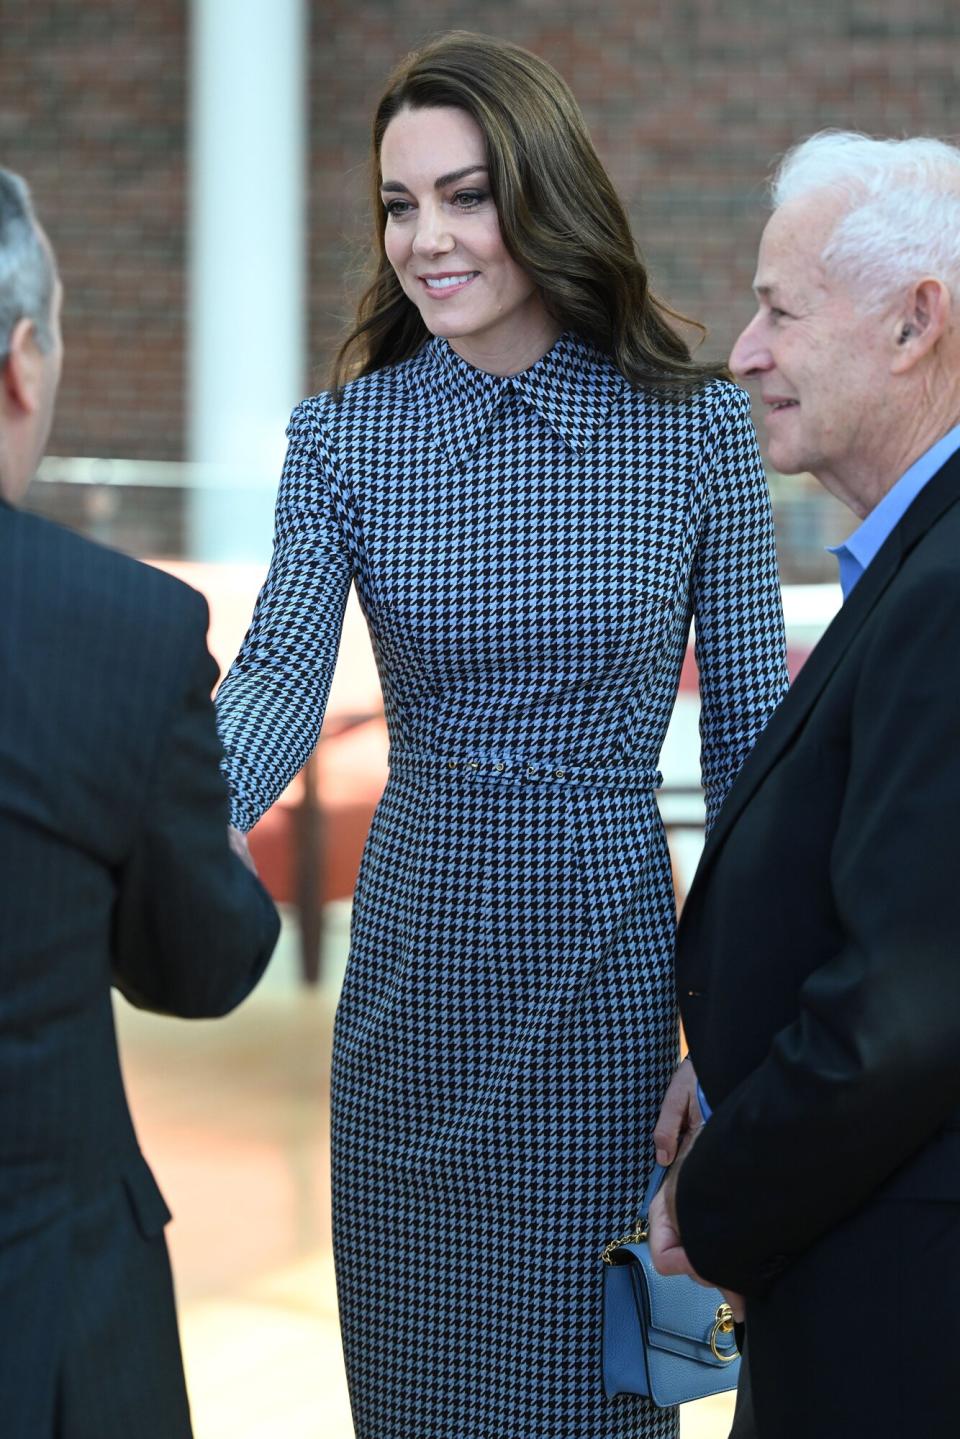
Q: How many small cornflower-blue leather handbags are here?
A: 1